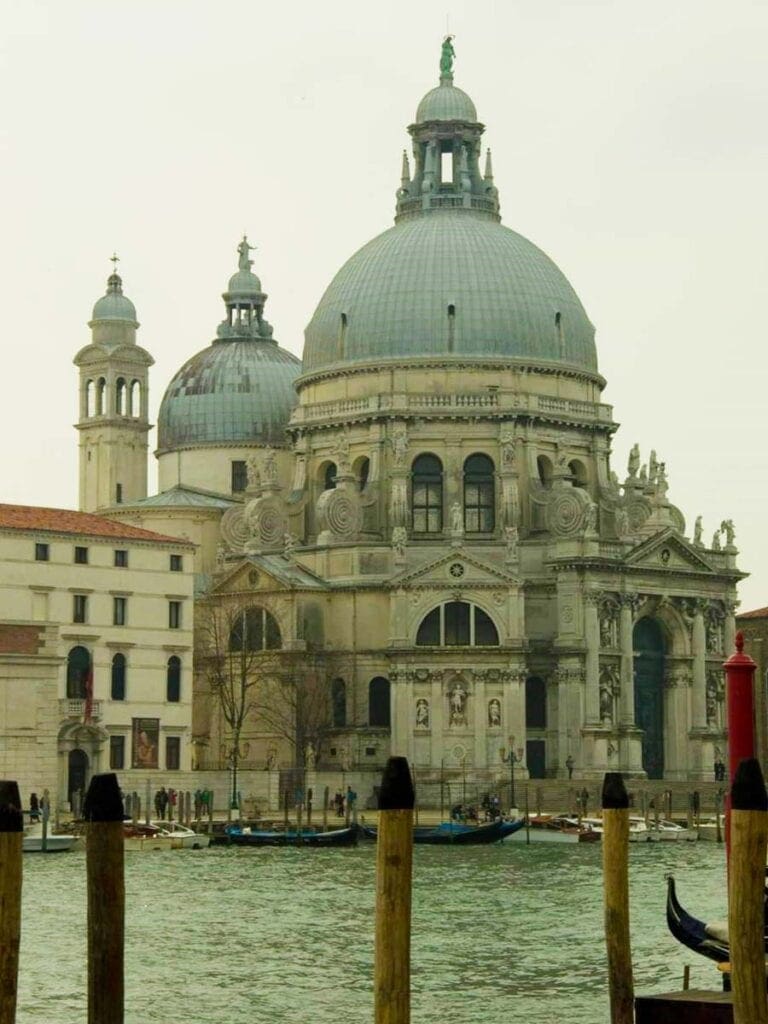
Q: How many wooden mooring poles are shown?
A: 5